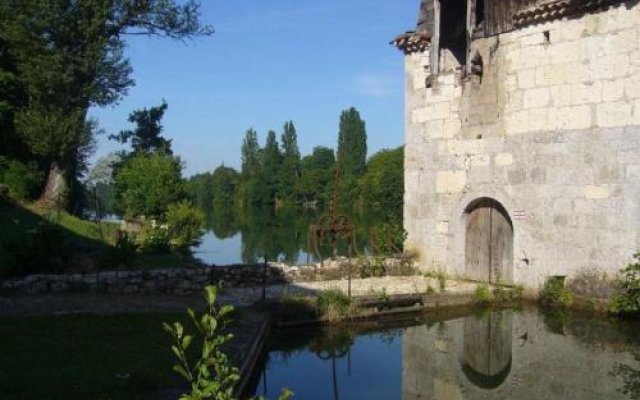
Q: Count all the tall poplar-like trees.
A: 4